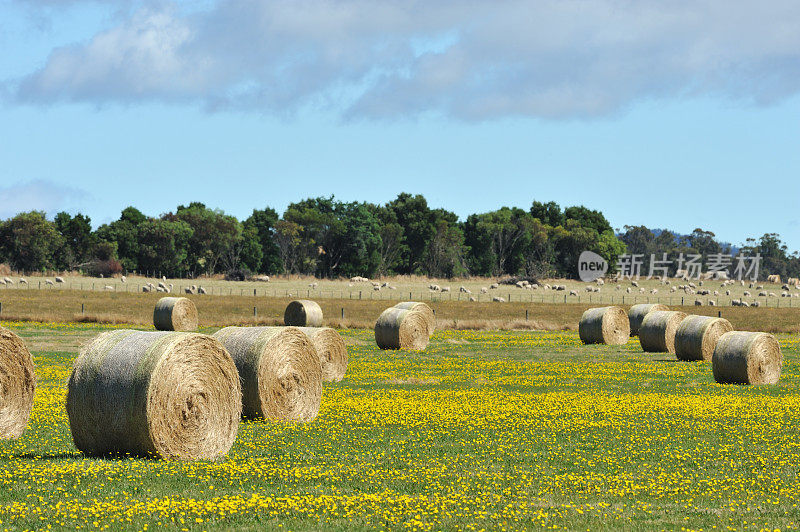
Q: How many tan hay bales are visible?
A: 13